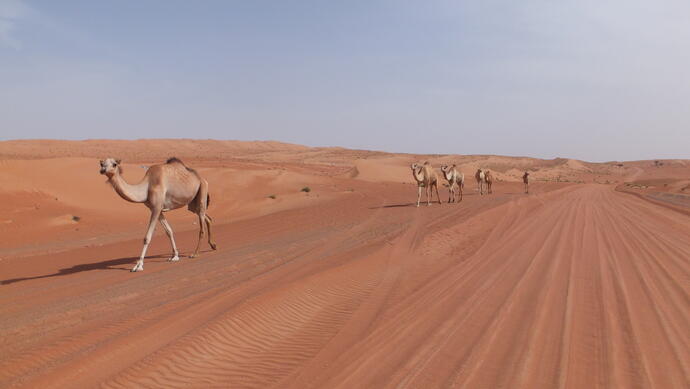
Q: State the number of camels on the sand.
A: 6